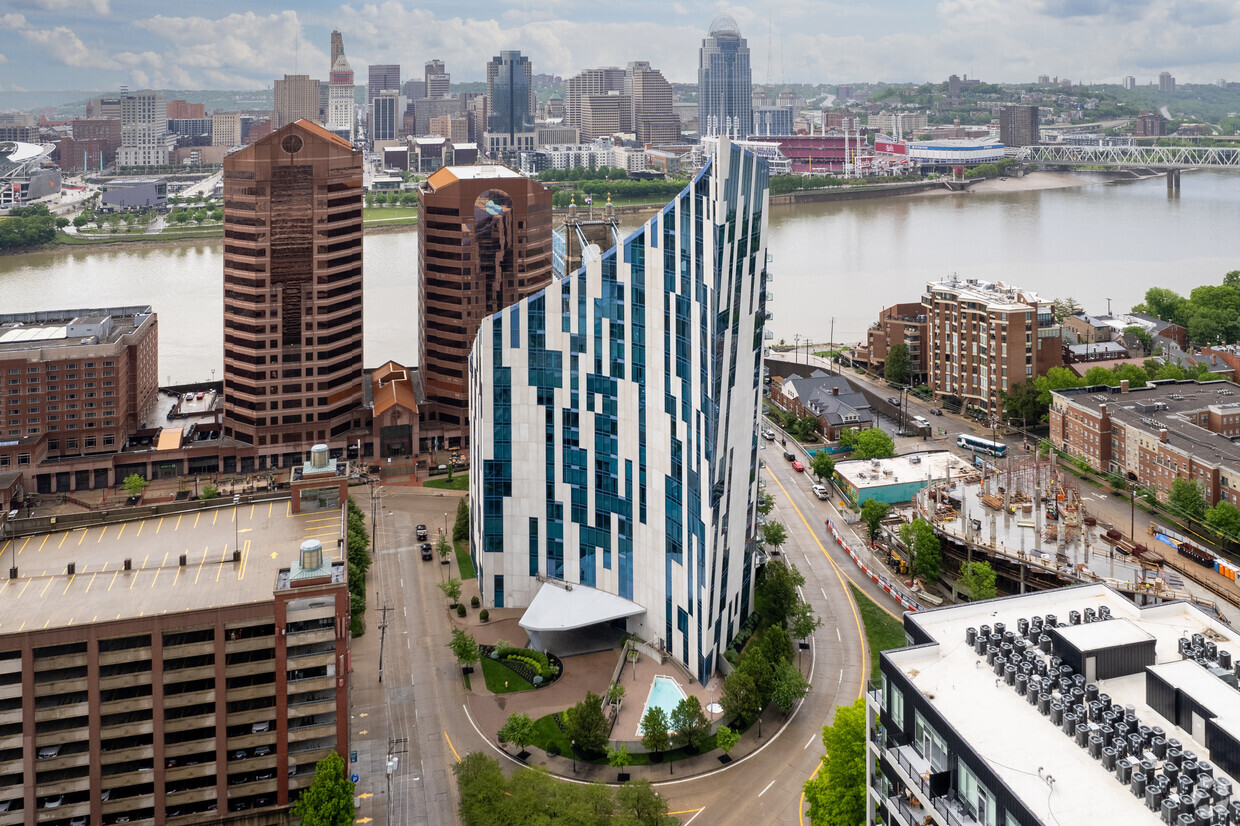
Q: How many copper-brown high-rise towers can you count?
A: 2